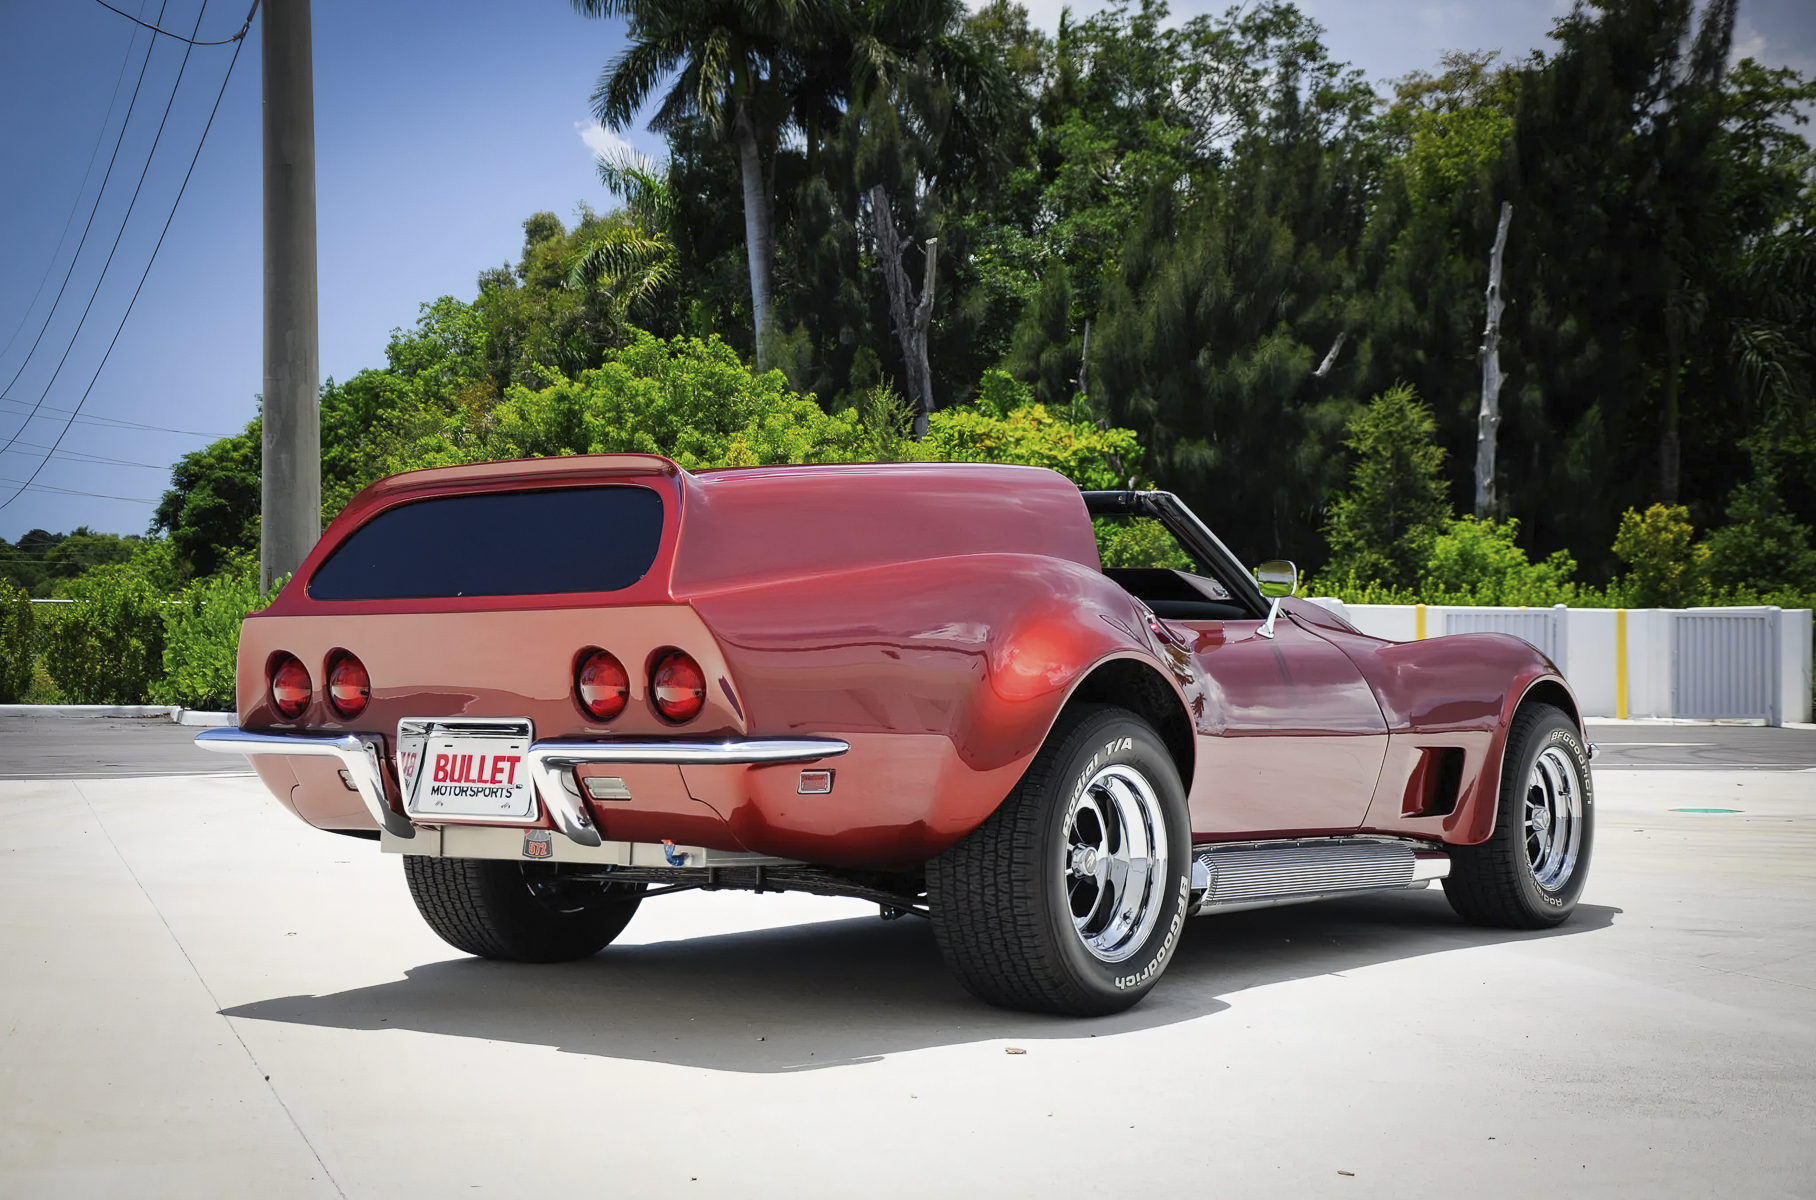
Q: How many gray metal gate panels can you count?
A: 2